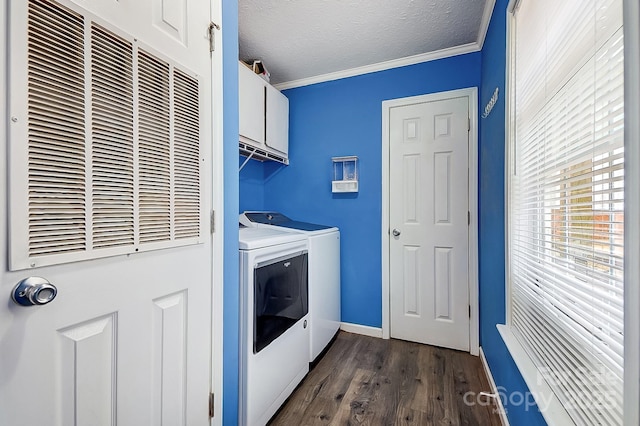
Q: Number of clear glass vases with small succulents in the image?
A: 0